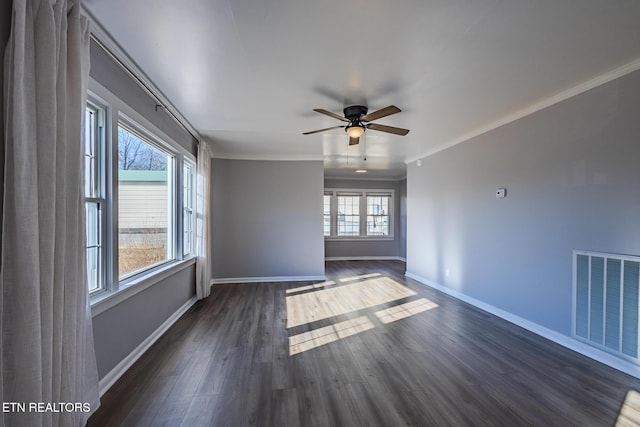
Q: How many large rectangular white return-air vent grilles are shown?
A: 1